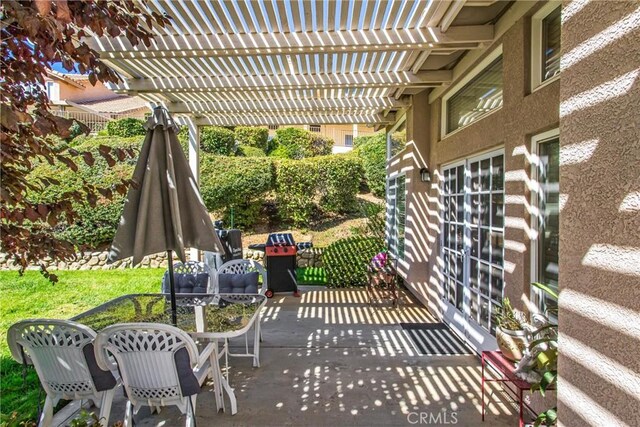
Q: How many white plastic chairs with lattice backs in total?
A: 4